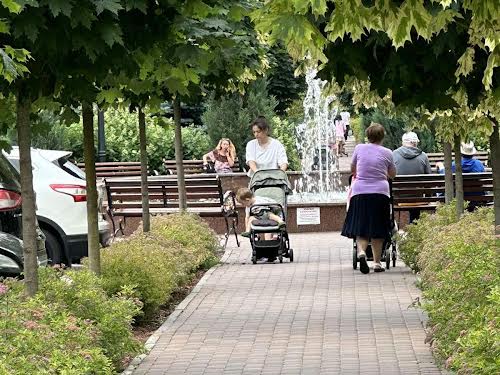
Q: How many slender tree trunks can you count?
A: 7